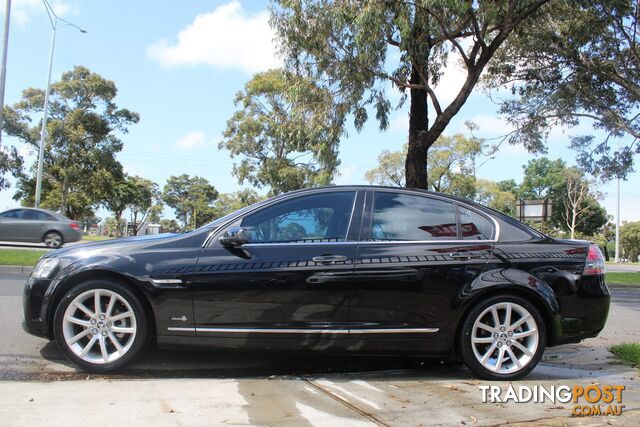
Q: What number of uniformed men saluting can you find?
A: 0